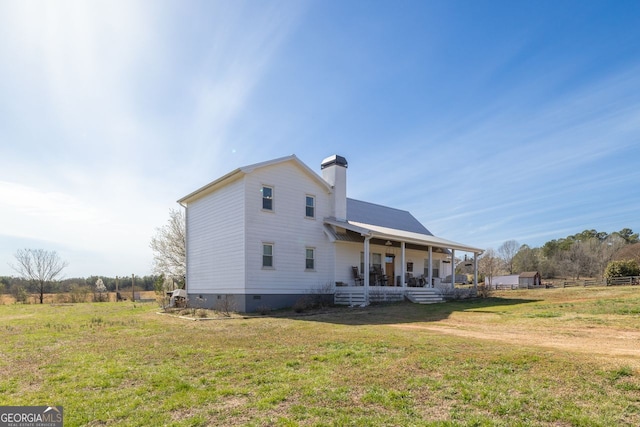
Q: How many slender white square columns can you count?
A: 5